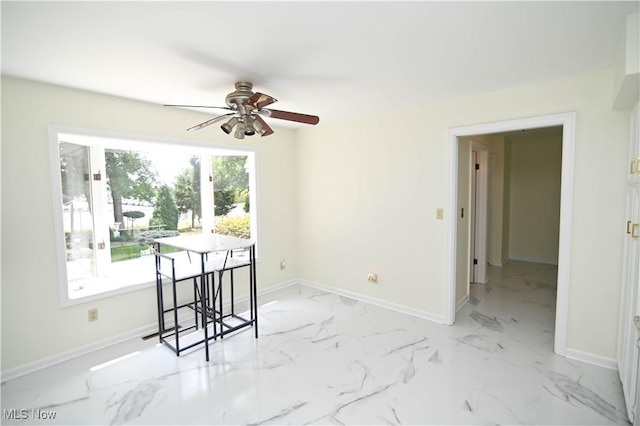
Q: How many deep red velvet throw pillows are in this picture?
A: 0